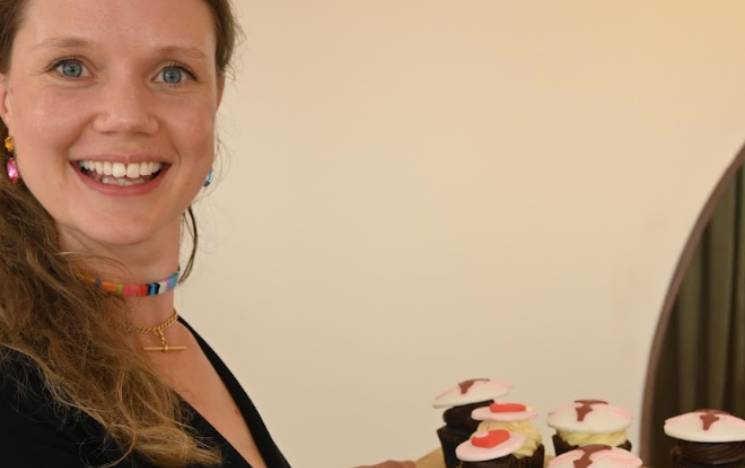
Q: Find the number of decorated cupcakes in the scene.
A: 6